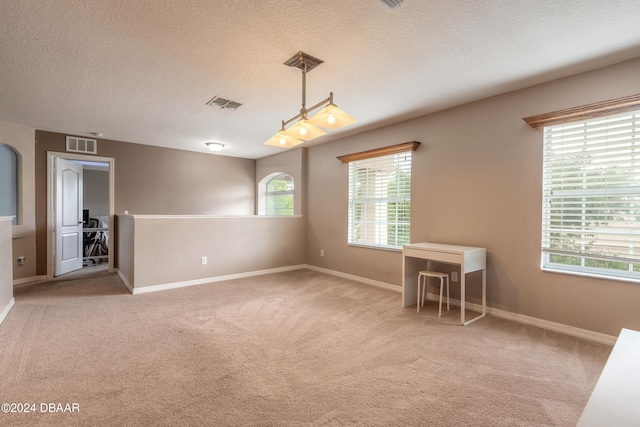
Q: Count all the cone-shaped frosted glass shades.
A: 3